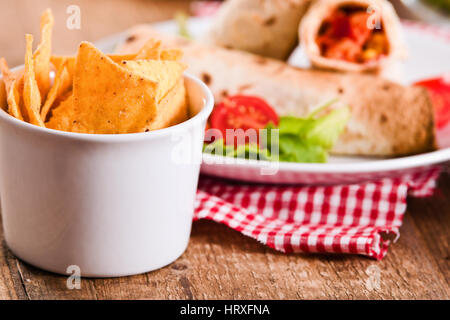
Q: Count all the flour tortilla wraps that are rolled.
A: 3